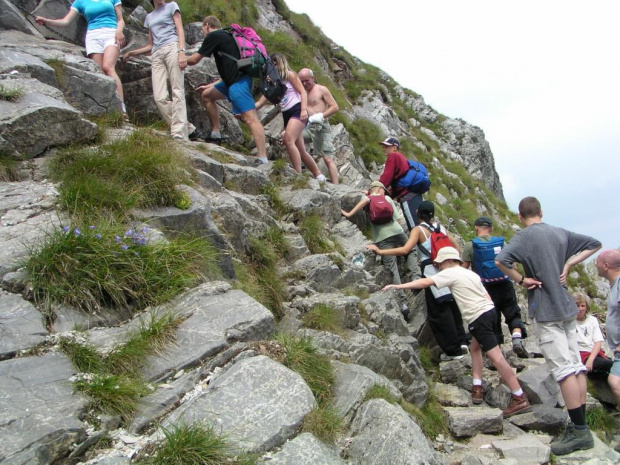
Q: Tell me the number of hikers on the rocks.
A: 13